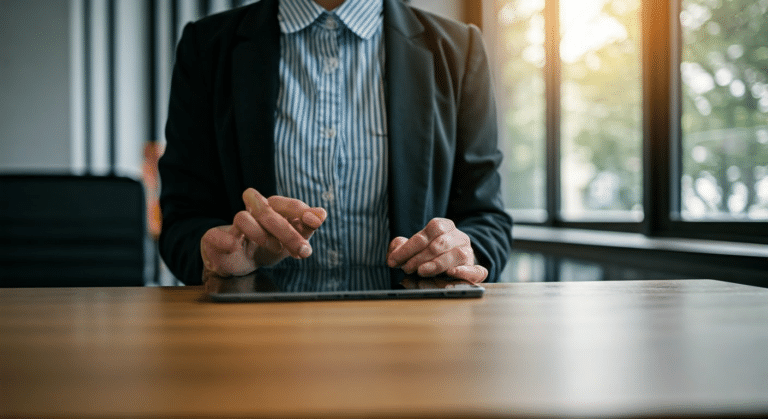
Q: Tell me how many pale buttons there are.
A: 5